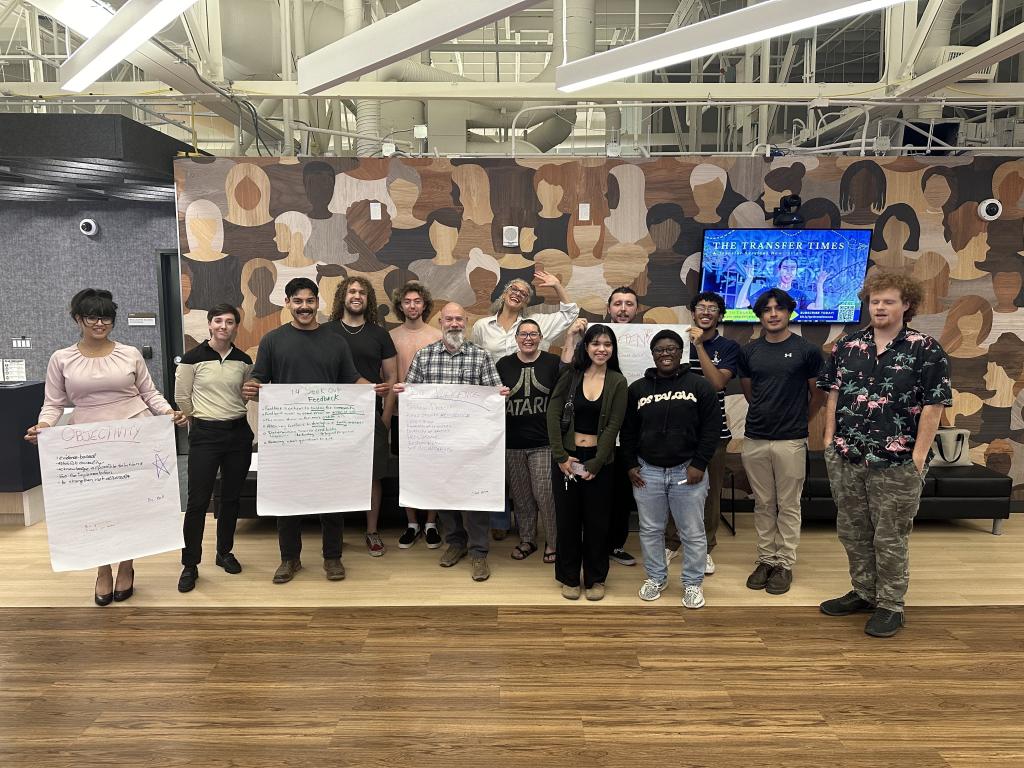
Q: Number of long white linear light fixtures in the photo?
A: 3